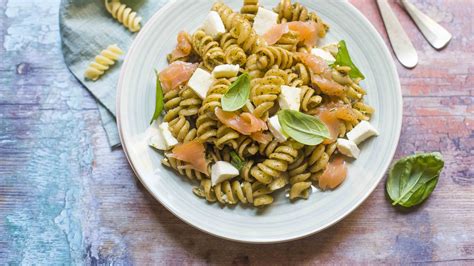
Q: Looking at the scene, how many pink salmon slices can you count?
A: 8